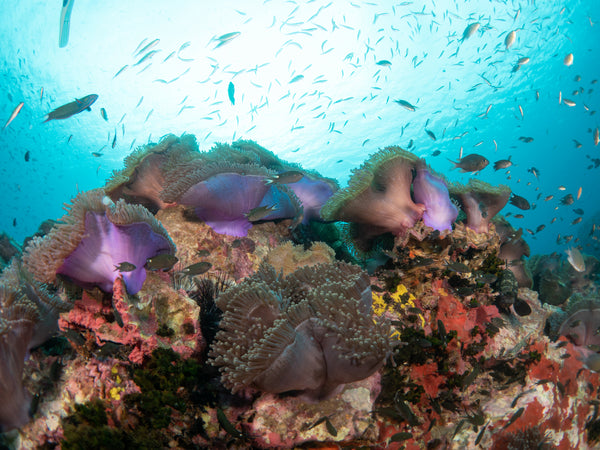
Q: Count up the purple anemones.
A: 4